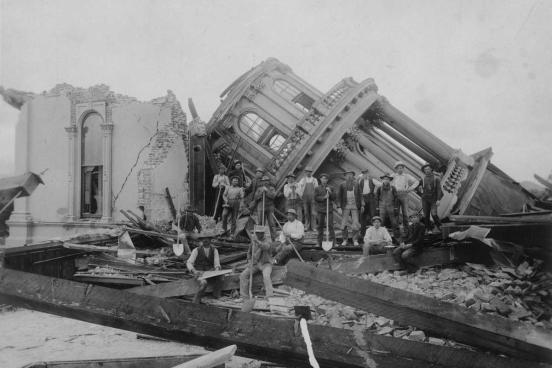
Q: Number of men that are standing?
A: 13